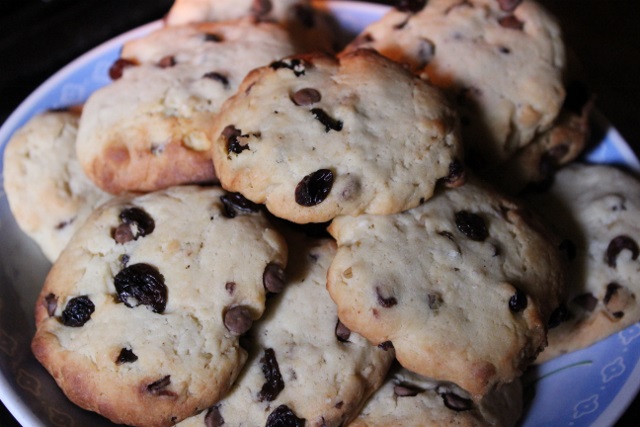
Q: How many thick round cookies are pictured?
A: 11